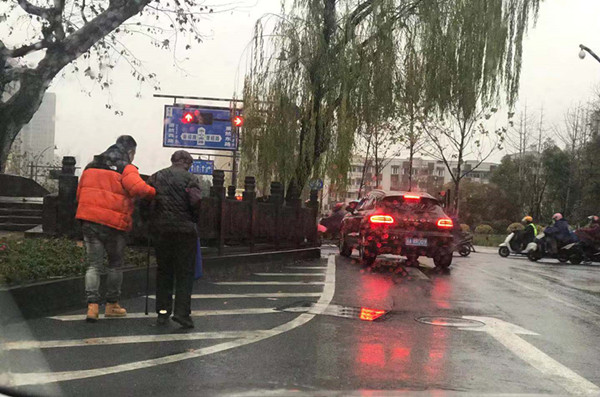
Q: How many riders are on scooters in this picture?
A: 3